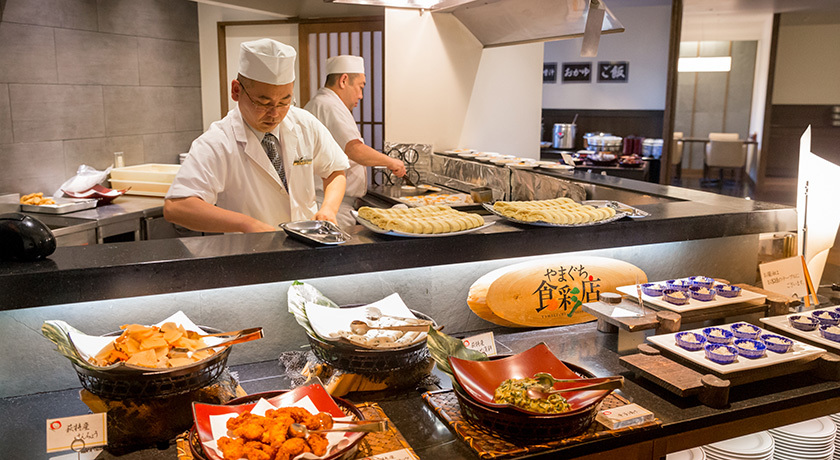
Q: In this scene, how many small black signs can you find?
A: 3